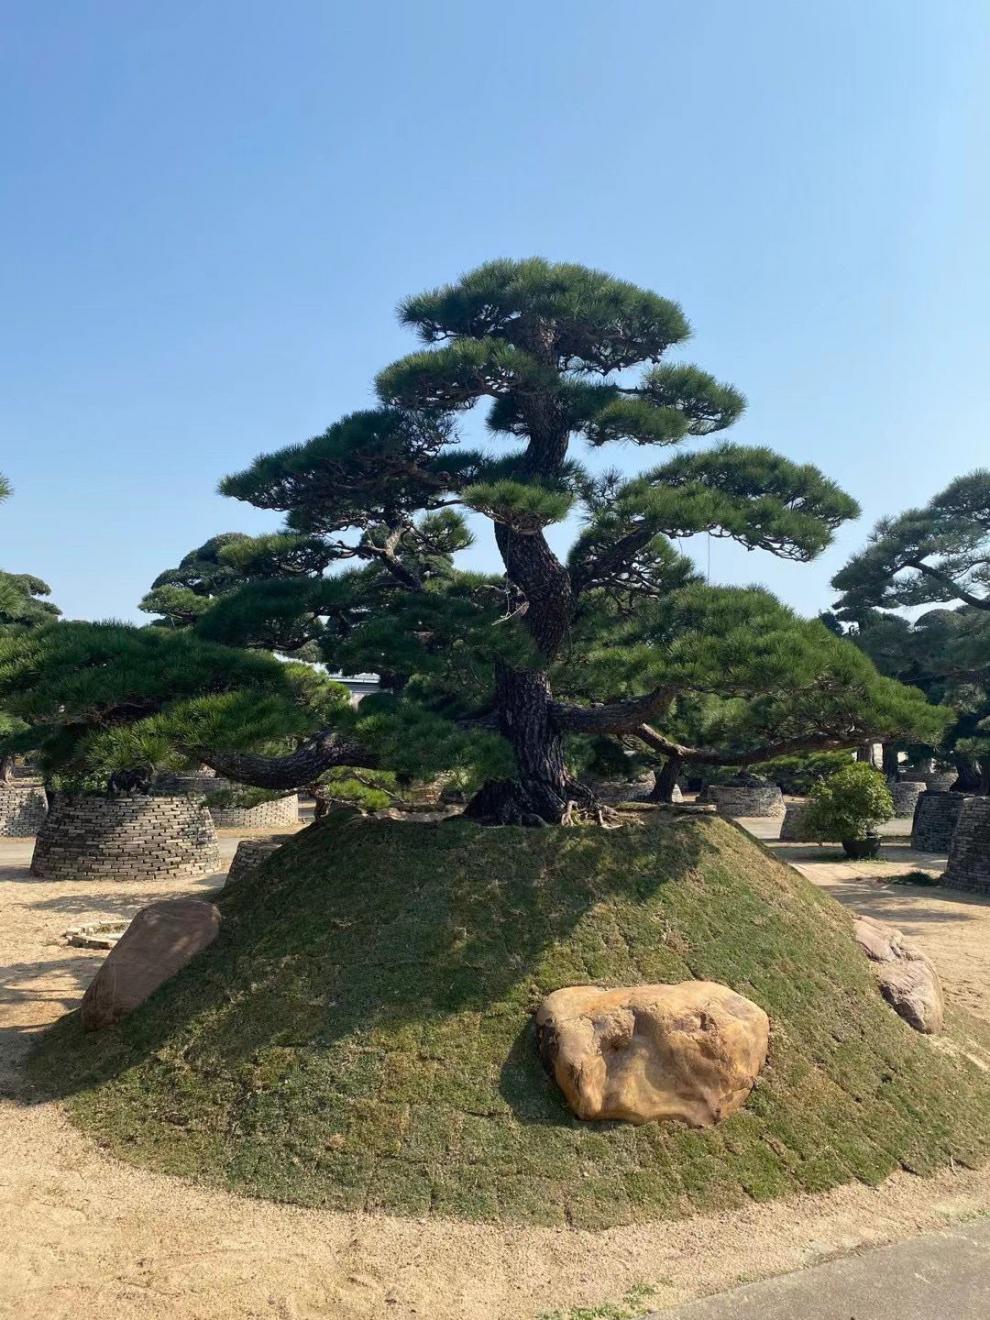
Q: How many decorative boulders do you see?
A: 3